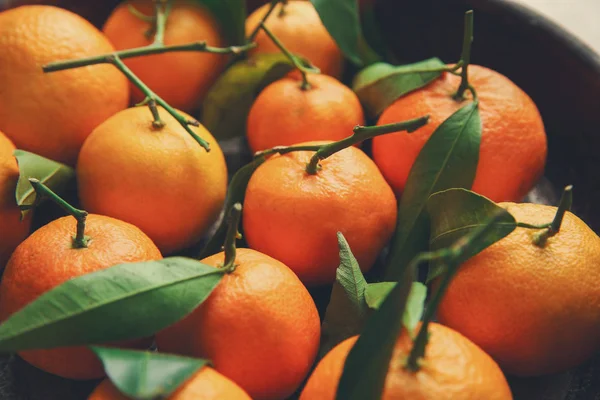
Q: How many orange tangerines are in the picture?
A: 13